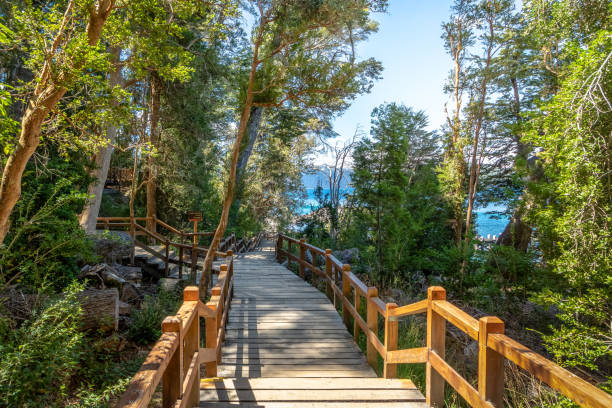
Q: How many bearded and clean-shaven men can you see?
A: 0